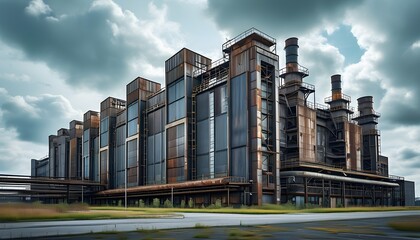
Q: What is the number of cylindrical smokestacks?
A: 3